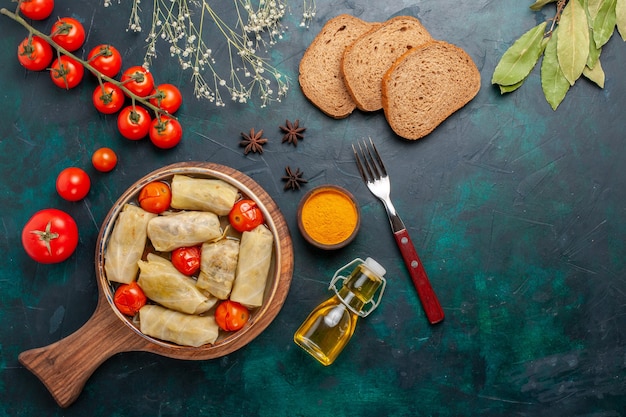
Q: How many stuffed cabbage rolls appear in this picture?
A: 7